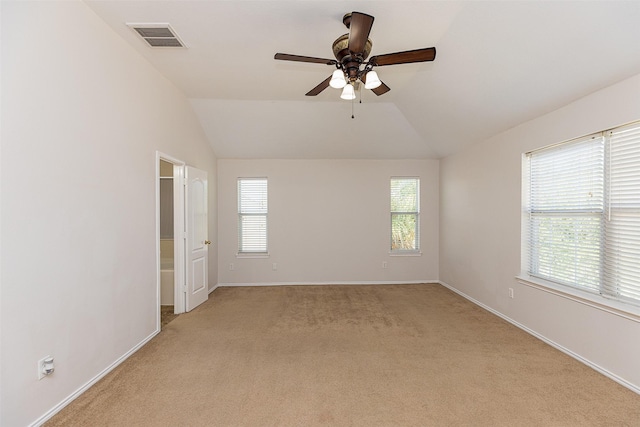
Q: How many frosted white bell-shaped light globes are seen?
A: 3